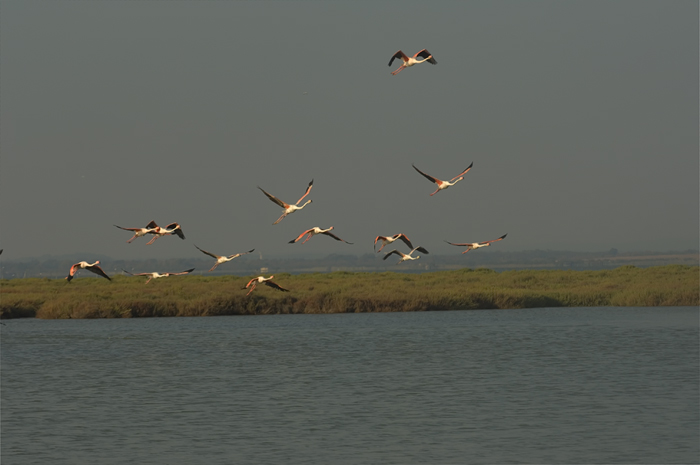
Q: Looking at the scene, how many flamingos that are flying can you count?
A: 13